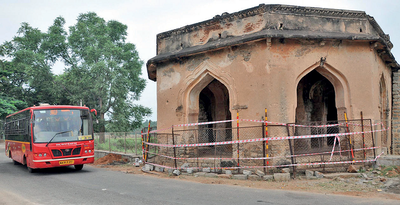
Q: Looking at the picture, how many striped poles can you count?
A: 6